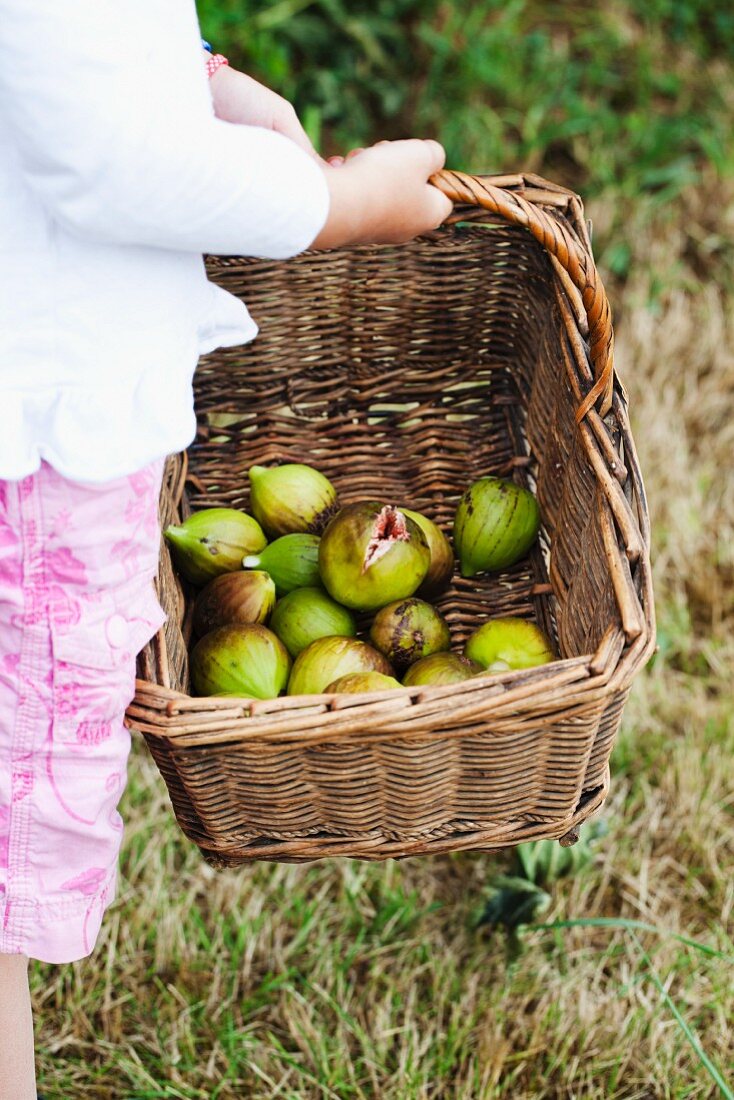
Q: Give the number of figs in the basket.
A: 15